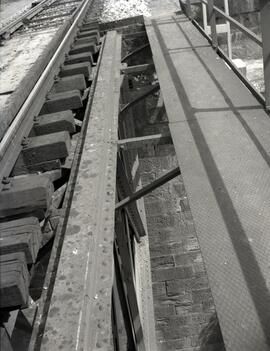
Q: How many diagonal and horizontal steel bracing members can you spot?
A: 5